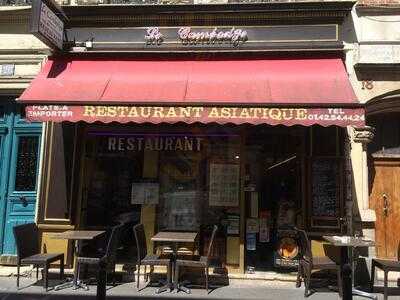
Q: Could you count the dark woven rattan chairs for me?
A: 6